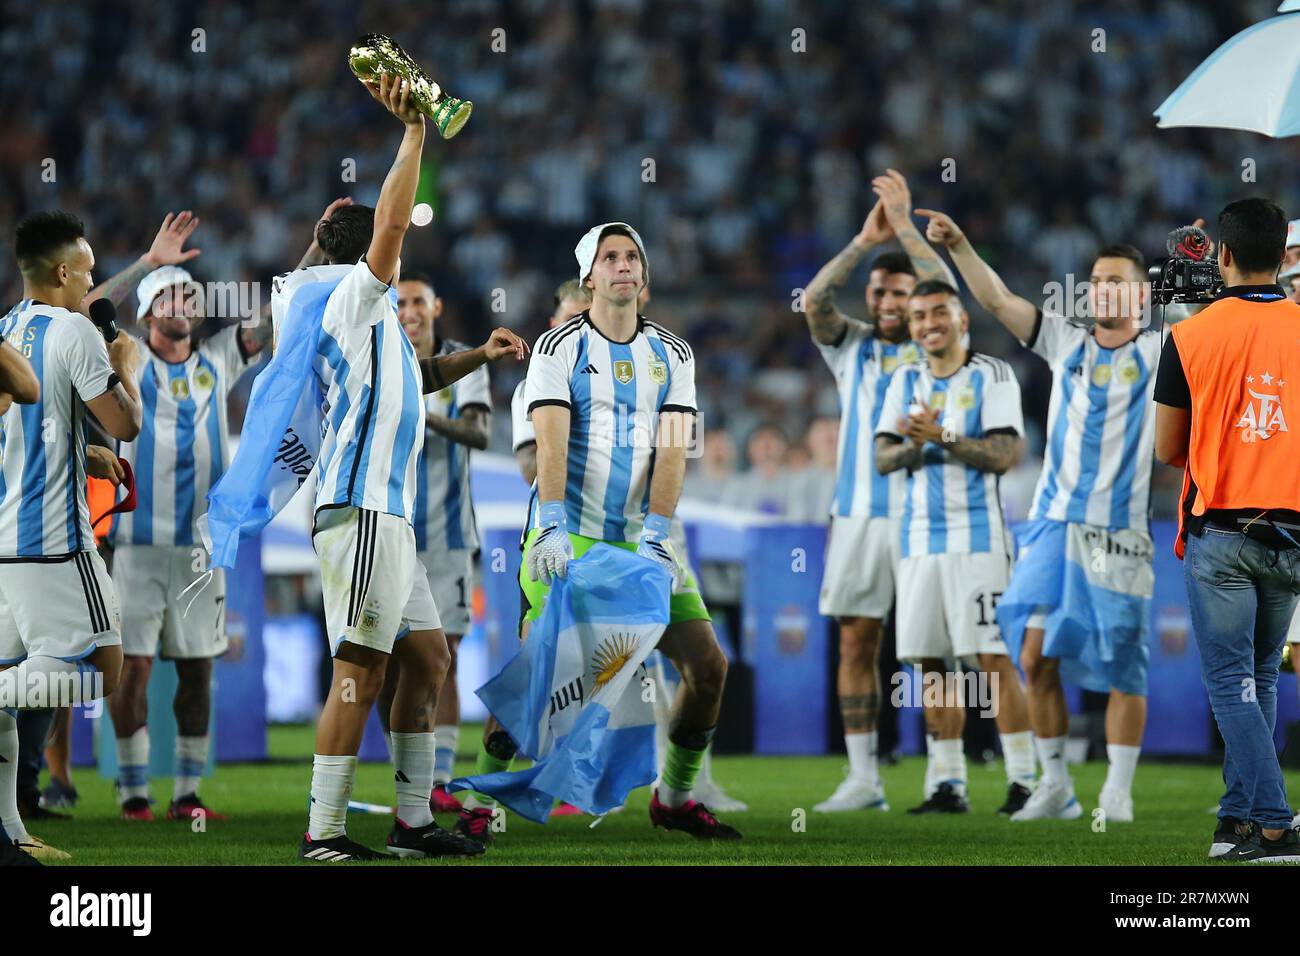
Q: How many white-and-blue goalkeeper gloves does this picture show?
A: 2